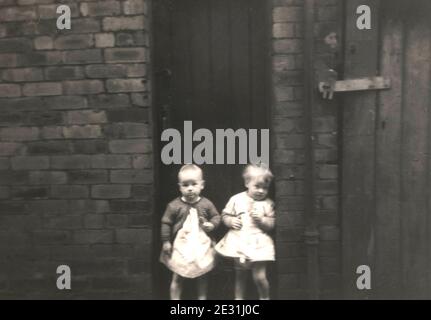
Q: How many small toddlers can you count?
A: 2